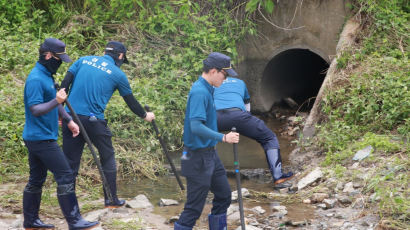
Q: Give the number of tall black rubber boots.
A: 6